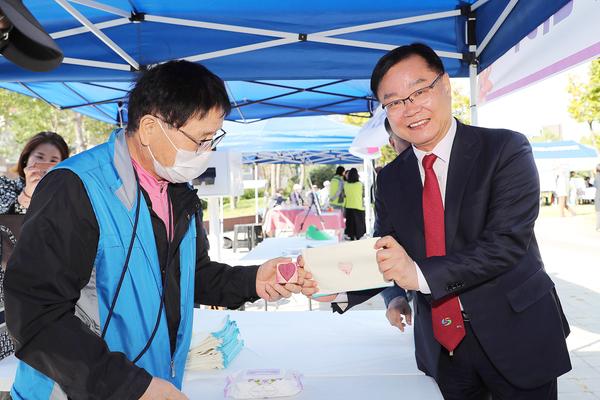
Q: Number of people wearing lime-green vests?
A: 2